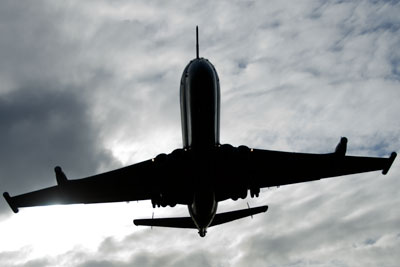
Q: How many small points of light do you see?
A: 4